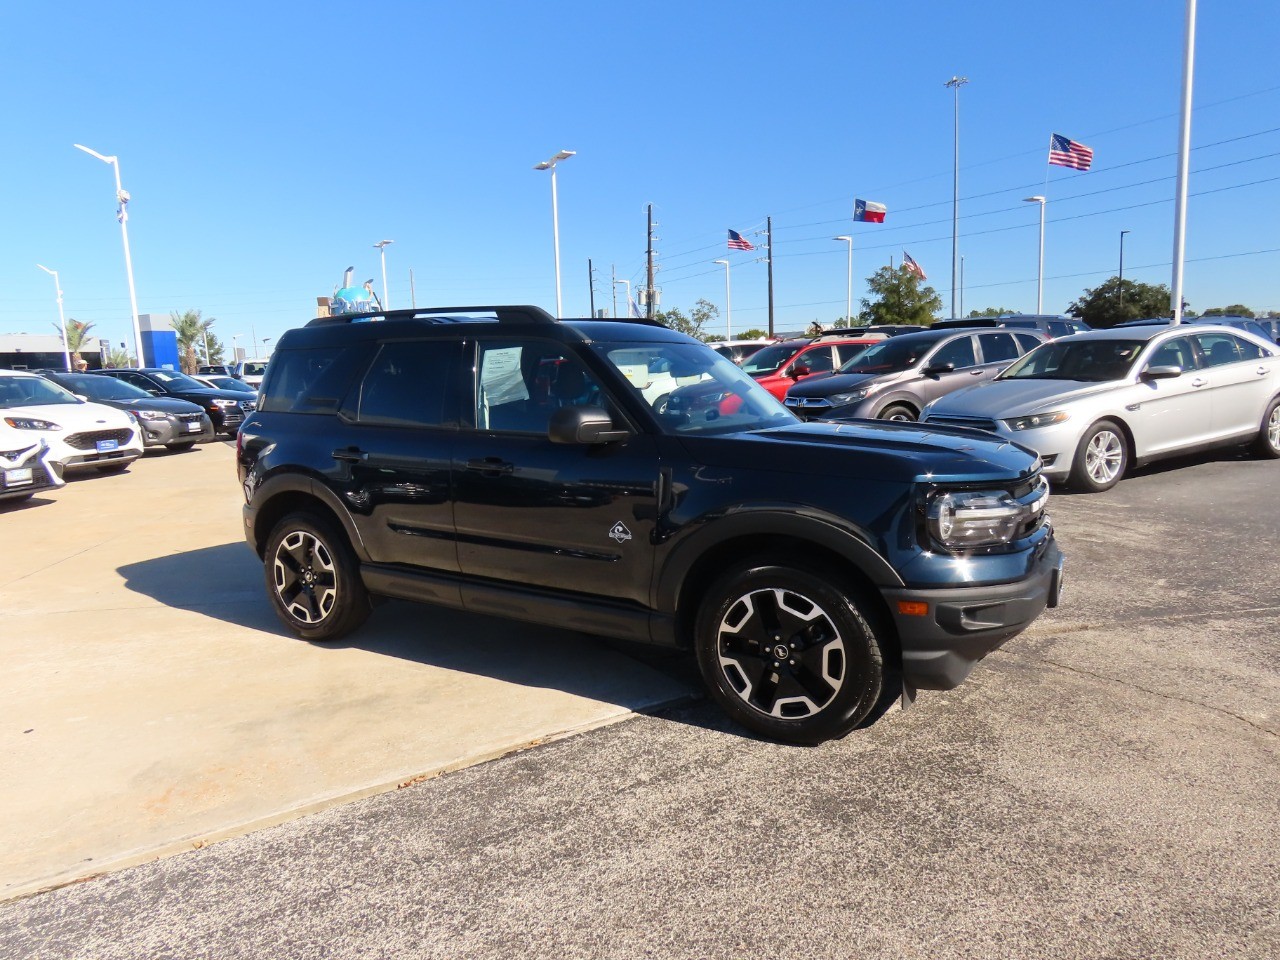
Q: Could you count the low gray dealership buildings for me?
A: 1